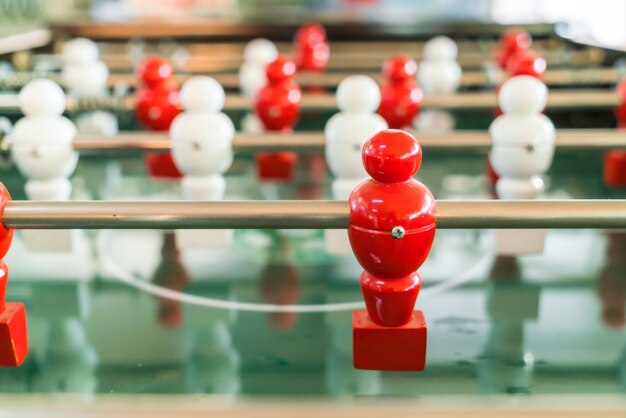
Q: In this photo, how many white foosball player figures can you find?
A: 7